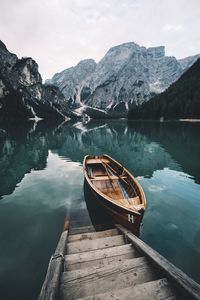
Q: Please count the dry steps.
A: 5